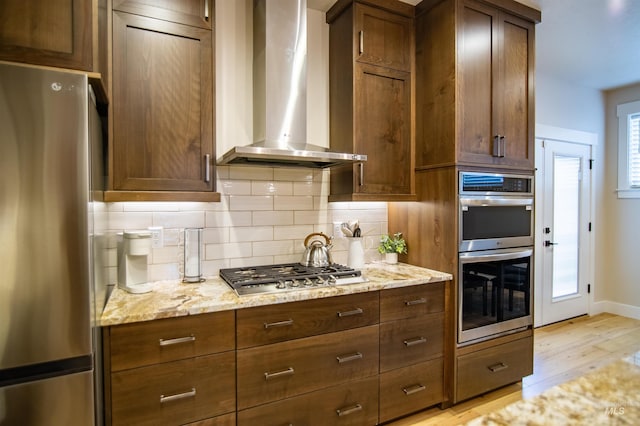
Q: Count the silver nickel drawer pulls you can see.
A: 11